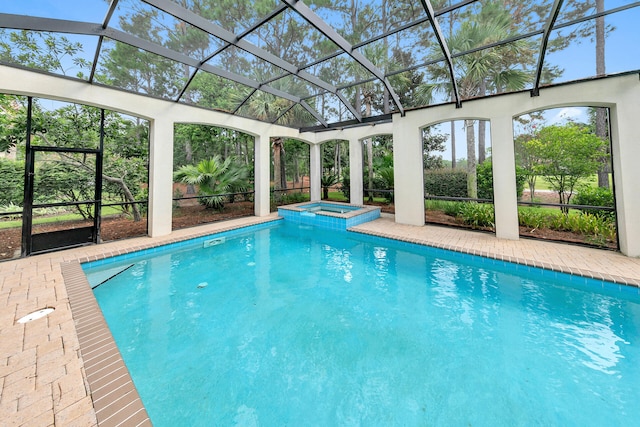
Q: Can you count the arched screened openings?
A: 7